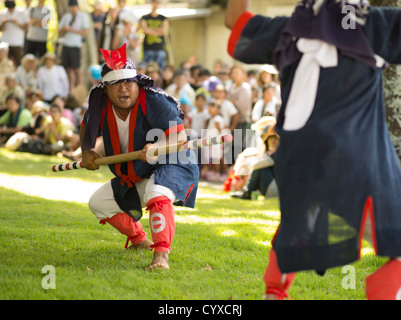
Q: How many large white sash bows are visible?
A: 1